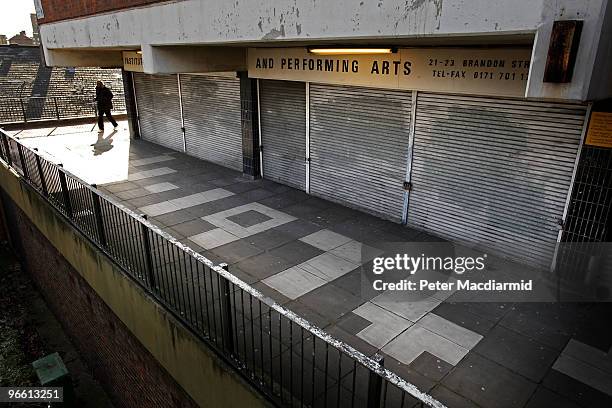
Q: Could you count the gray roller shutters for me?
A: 5